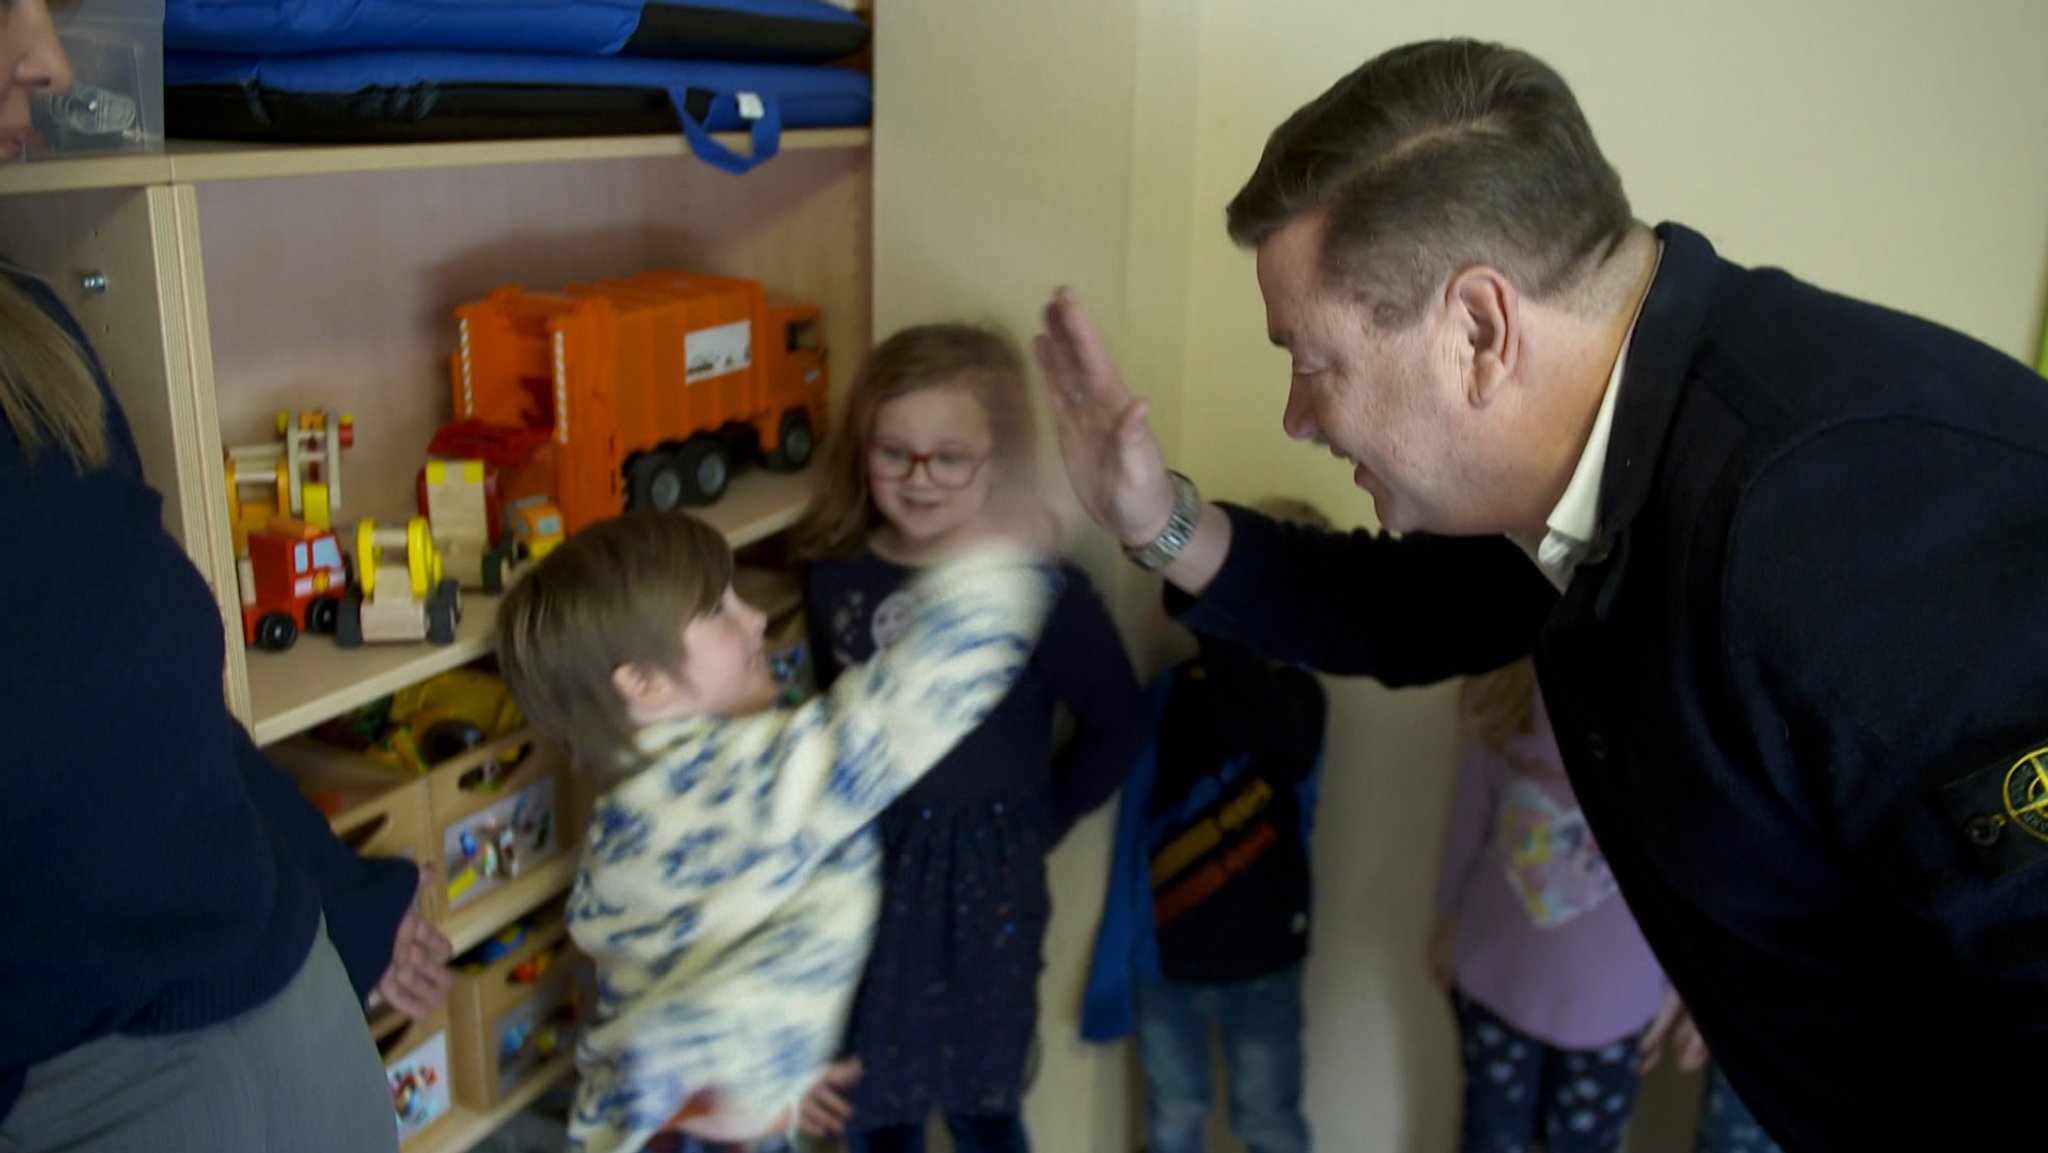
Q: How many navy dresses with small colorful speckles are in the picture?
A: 1